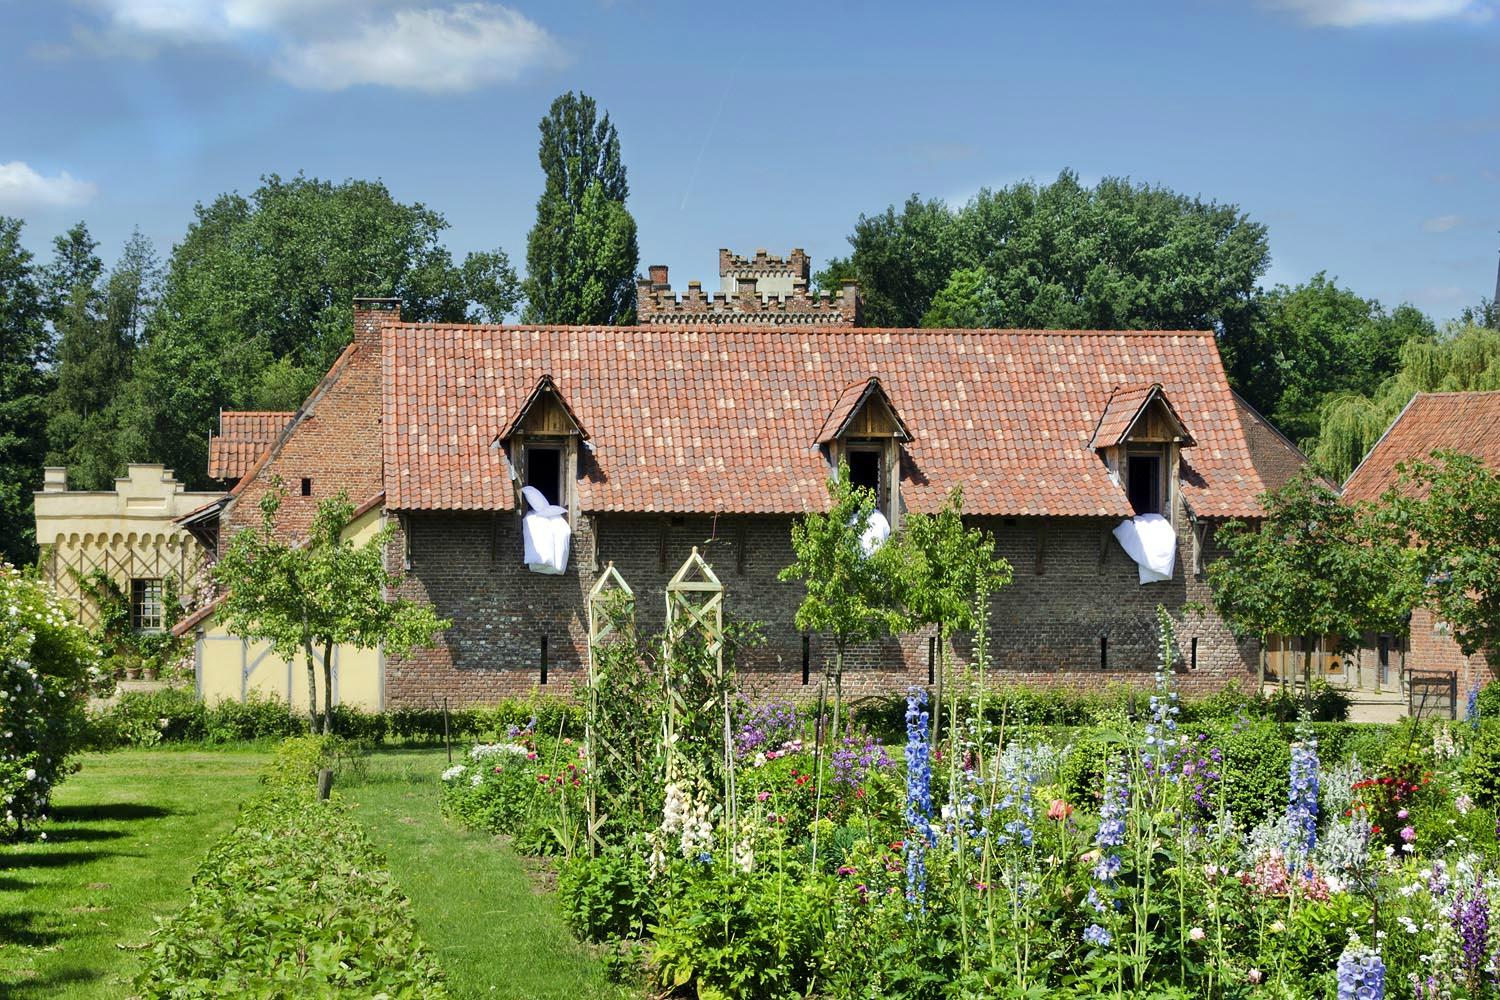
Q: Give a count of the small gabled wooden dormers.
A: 3